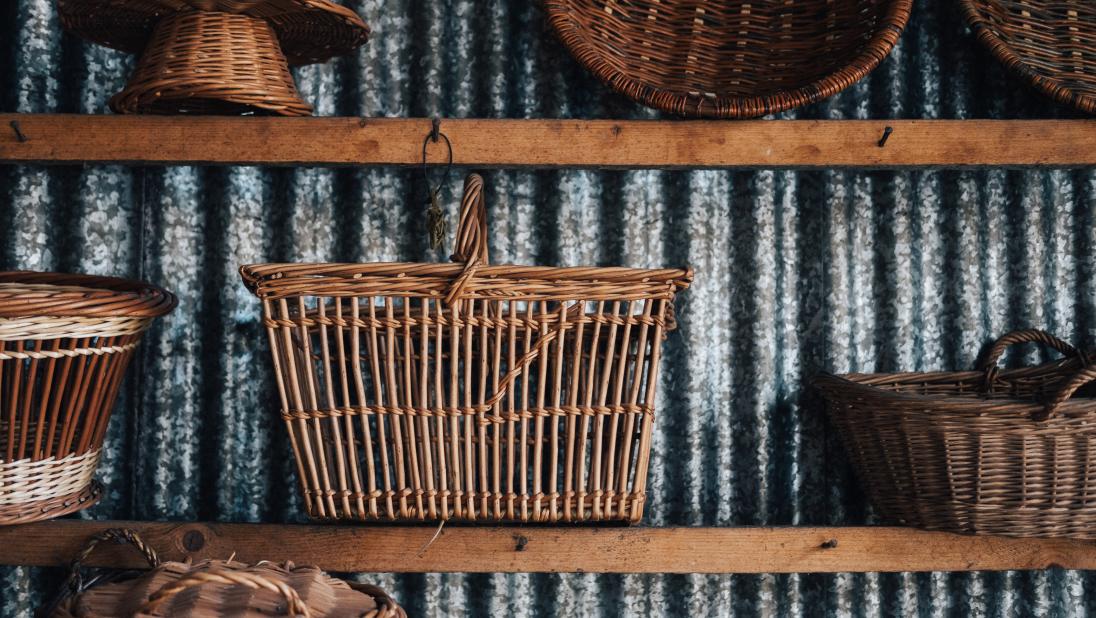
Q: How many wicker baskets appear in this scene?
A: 7